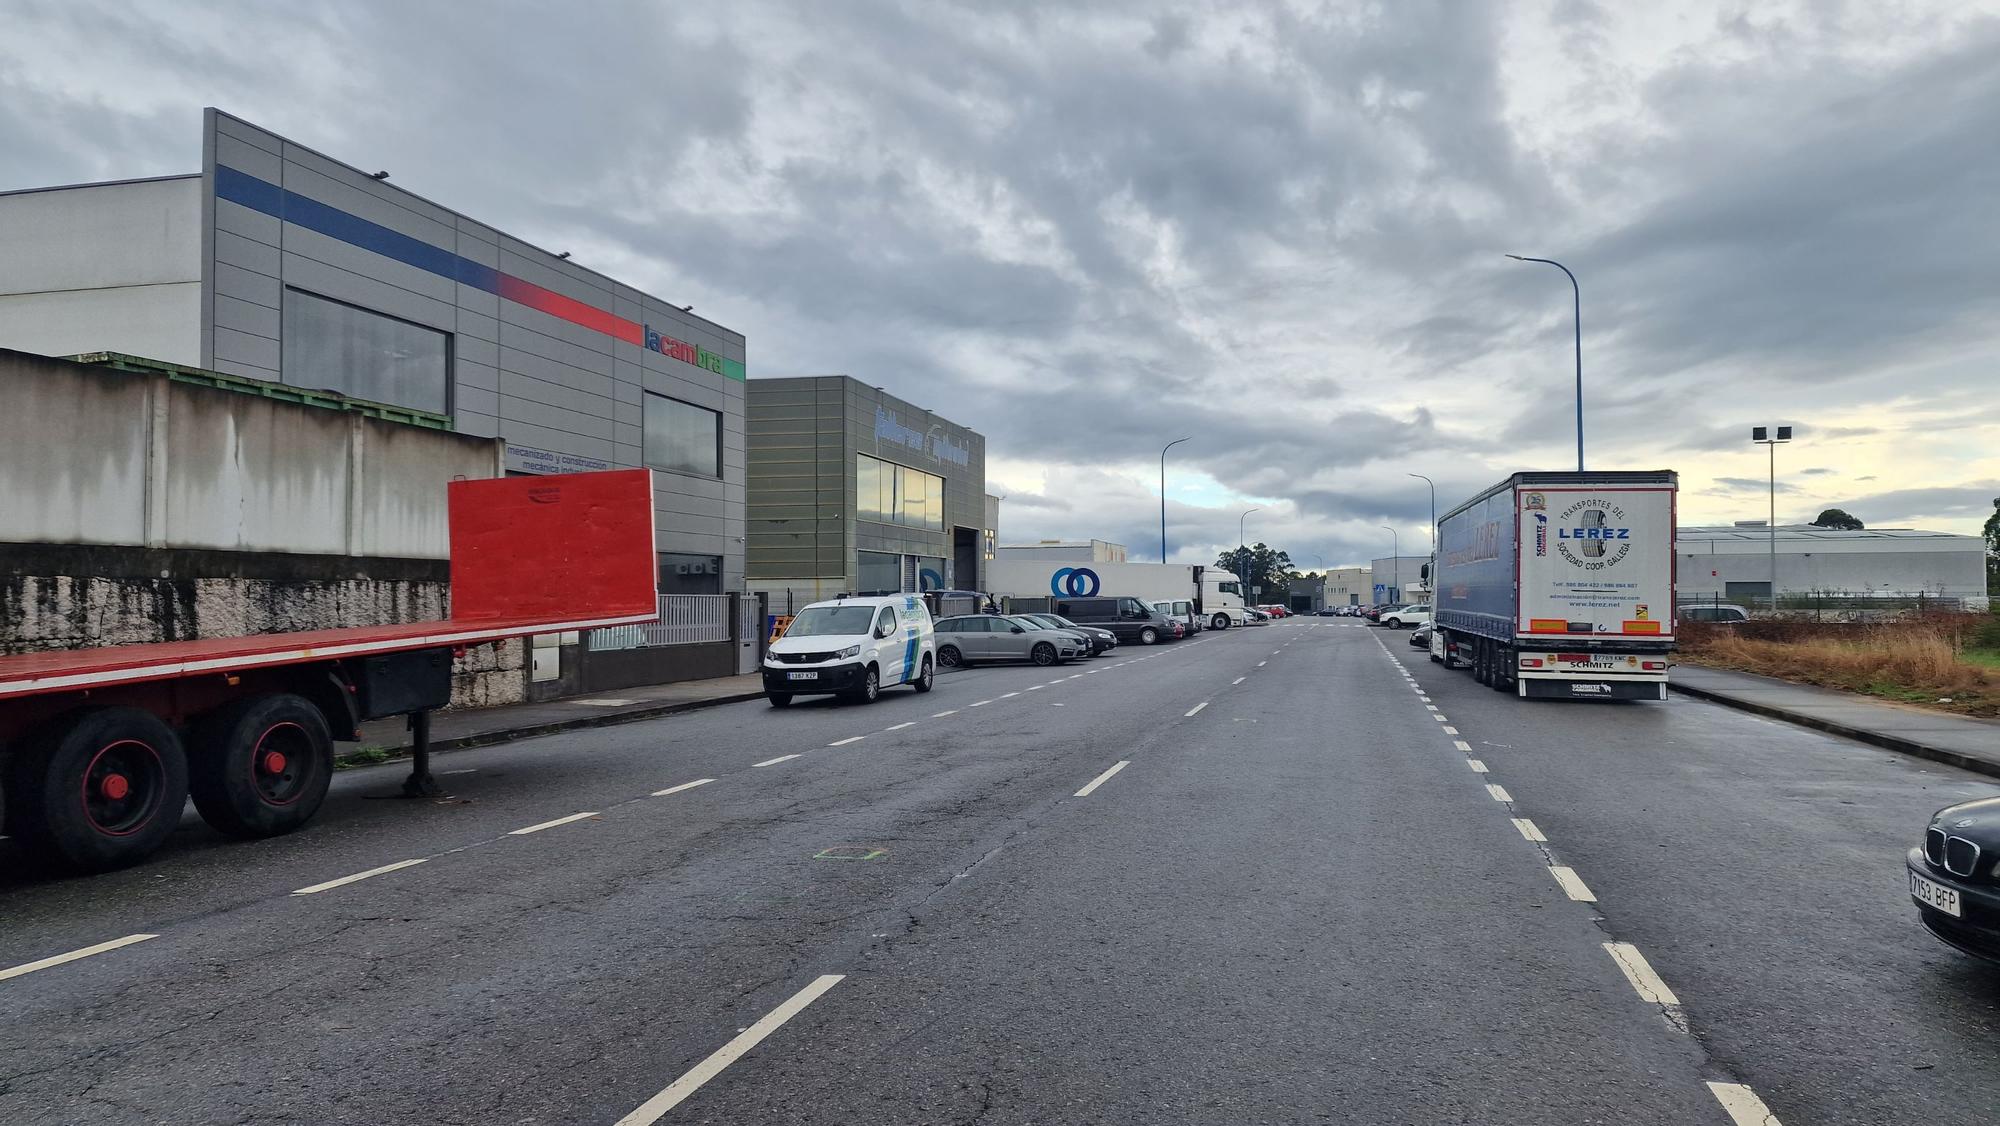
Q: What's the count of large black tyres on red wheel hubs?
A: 2